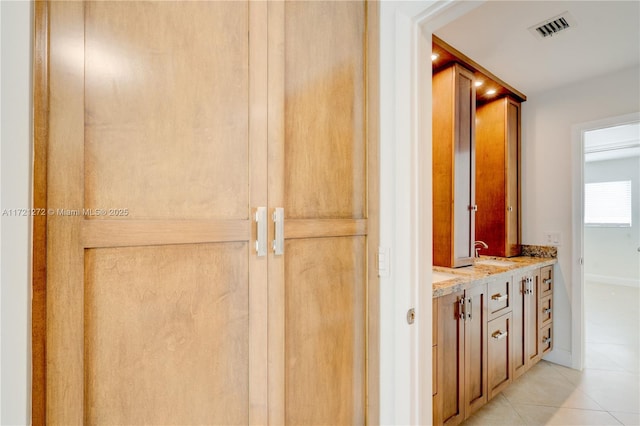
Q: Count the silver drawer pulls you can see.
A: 5